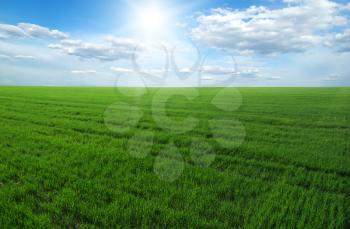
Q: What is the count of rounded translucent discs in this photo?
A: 10